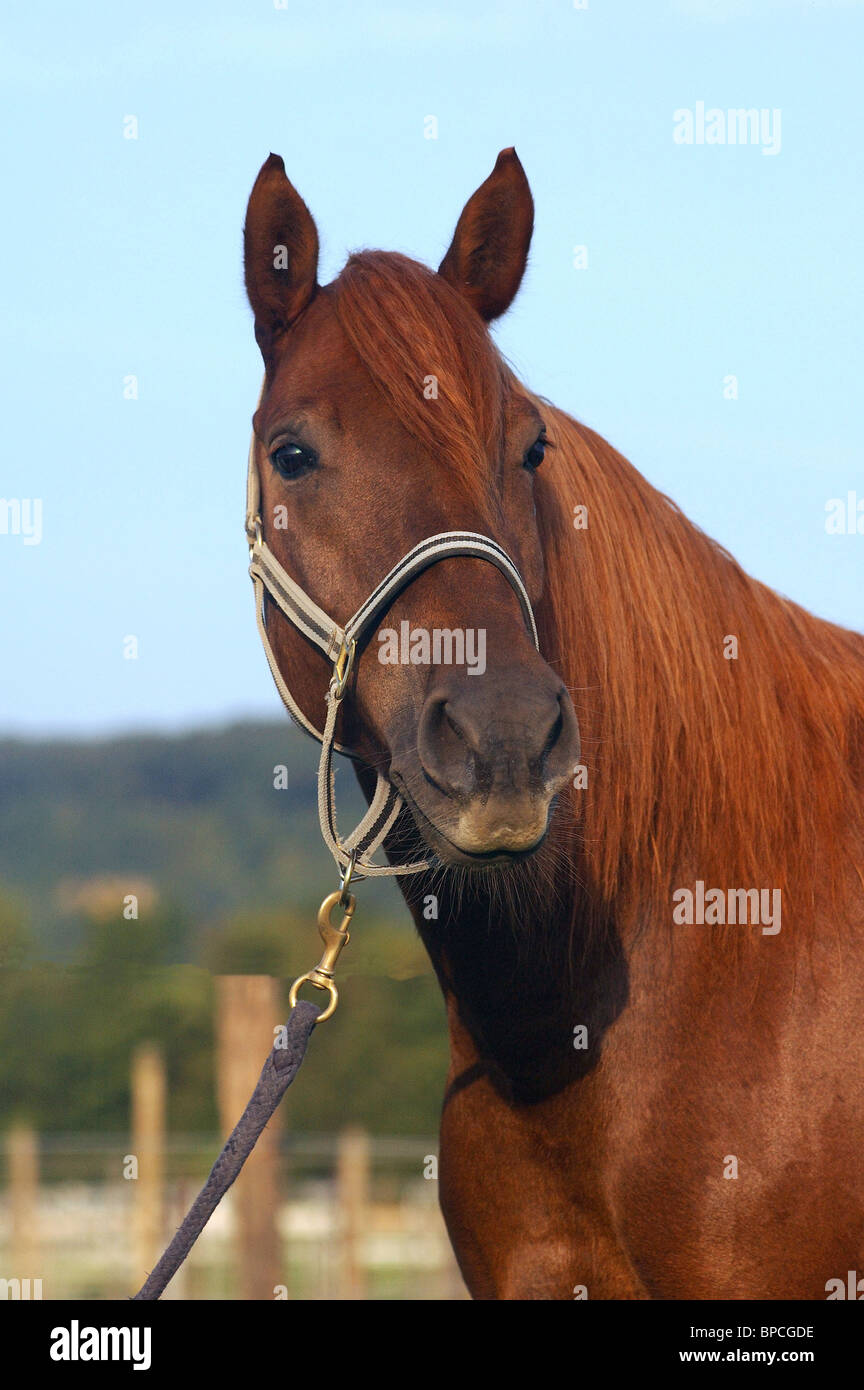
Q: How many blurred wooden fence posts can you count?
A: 4